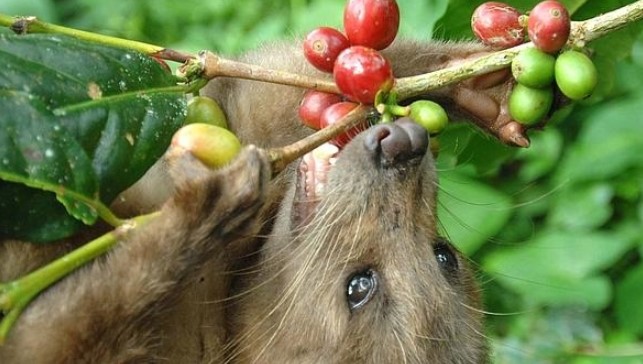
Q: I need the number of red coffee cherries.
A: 7